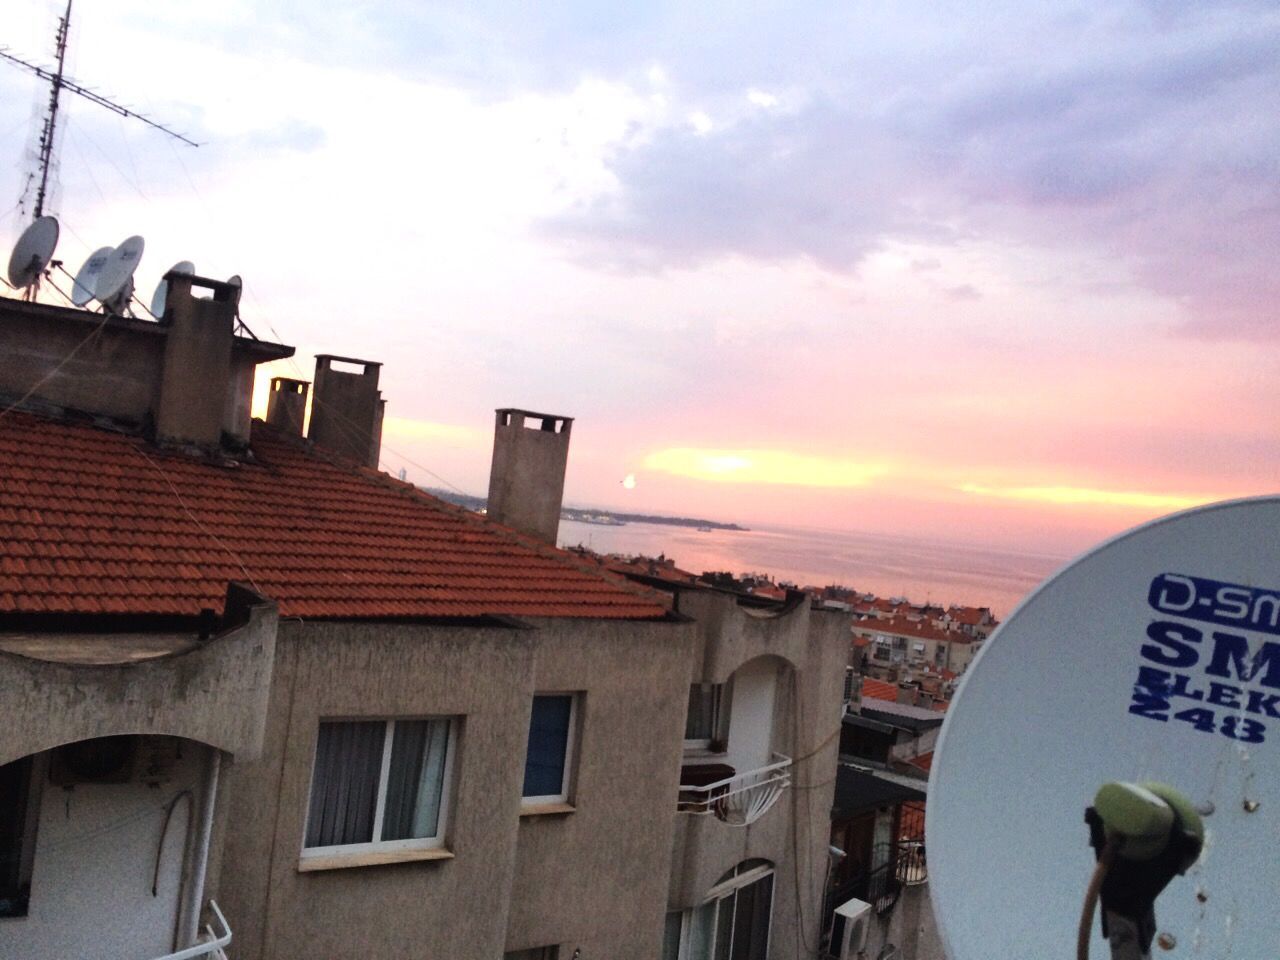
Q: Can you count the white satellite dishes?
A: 6